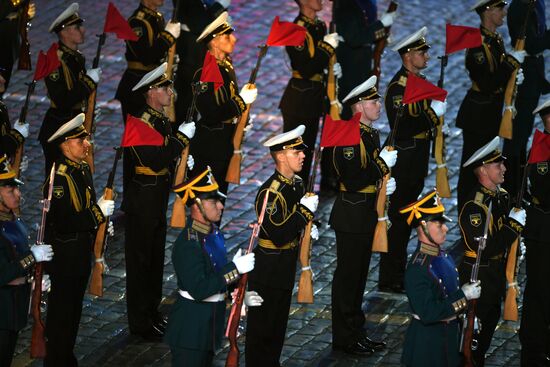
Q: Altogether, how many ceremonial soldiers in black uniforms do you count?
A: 13